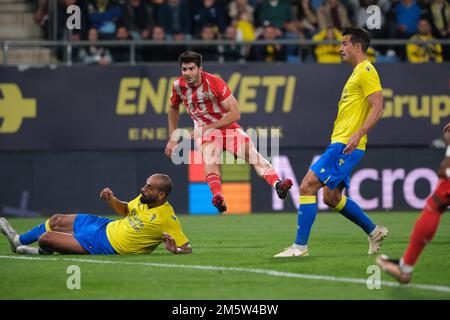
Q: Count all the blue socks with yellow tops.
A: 3